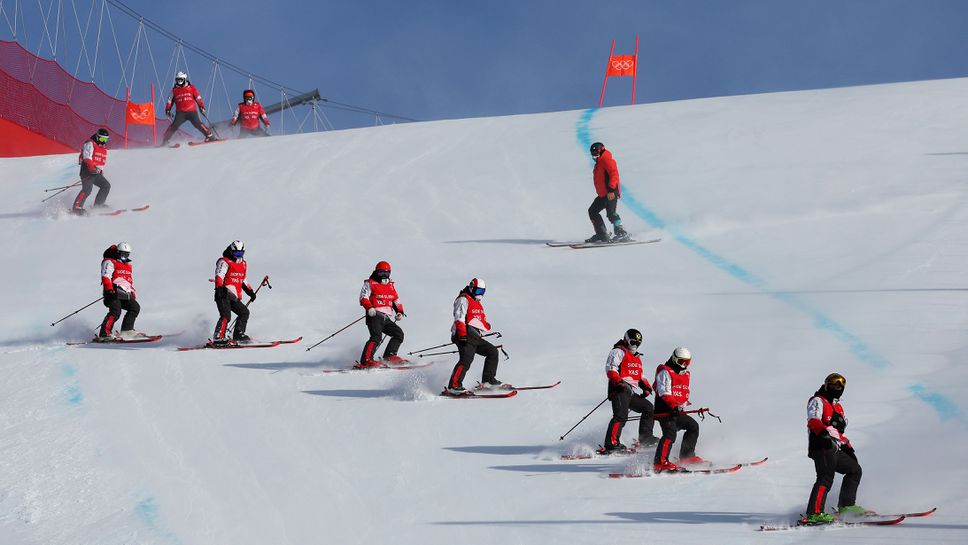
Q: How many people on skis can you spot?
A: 11